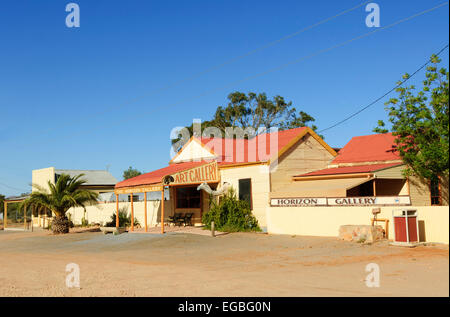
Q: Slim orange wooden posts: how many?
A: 4